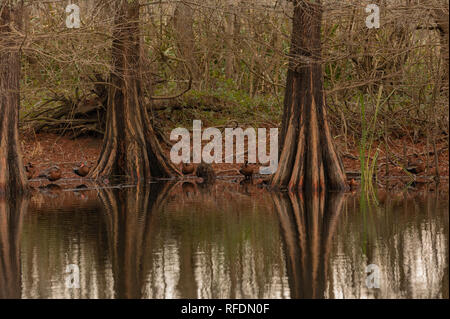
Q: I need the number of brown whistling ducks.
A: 6